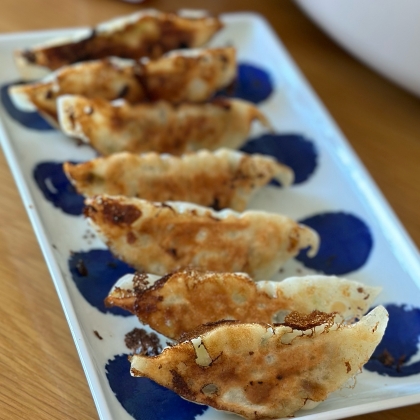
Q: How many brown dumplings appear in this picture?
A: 7